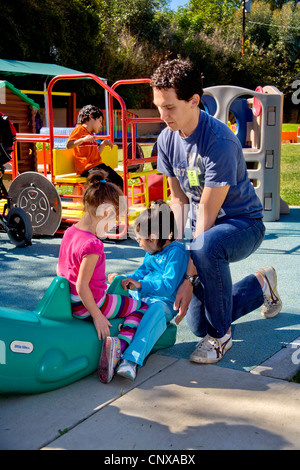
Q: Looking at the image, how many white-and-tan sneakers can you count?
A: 2